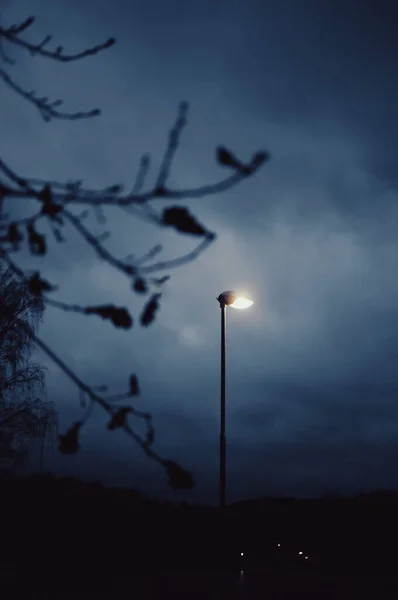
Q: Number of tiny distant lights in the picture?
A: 4